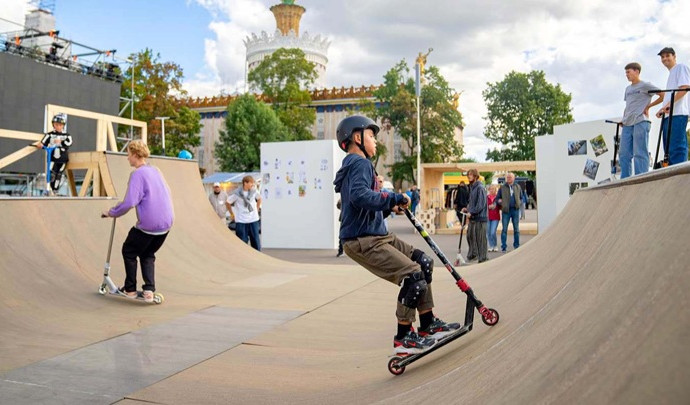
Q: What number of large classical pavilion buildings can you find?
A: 1